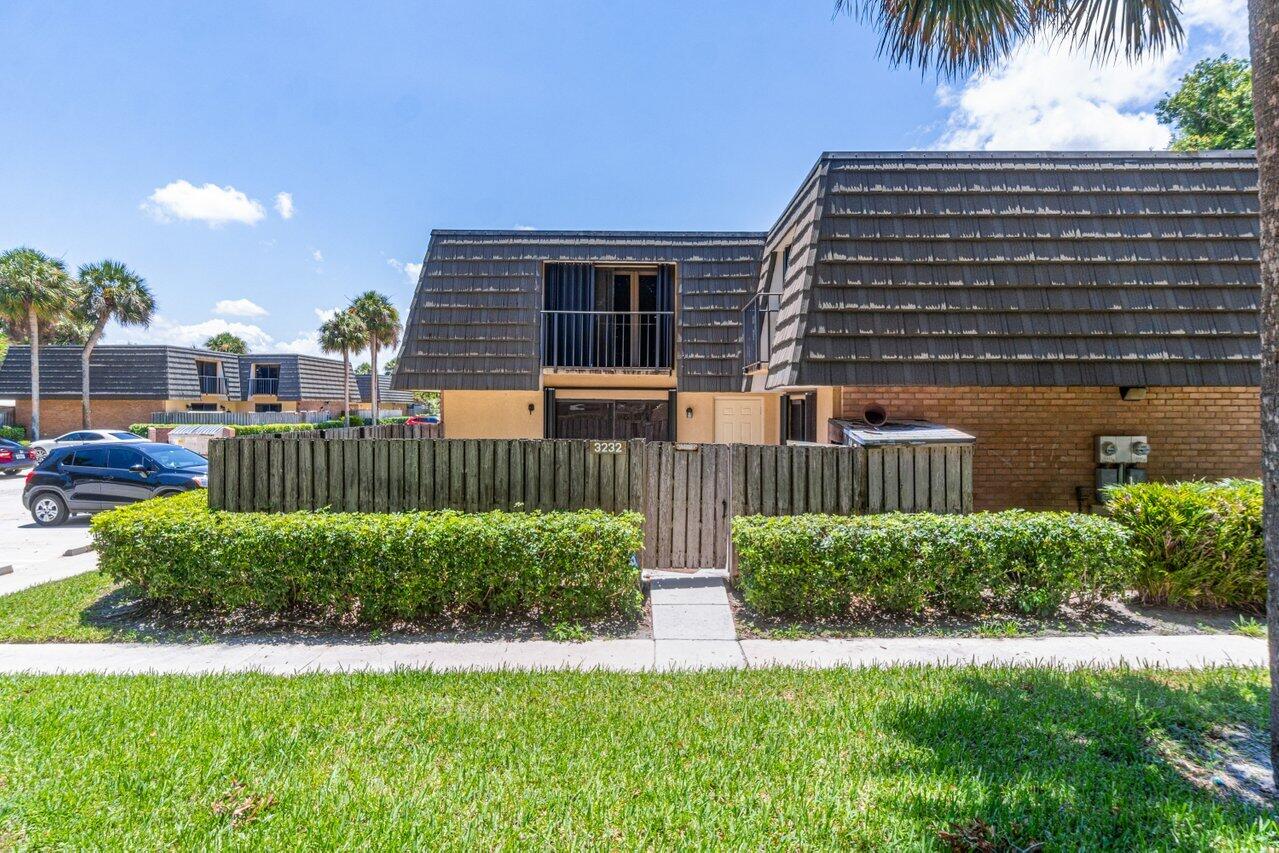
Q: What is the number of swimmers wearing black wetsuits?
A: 0